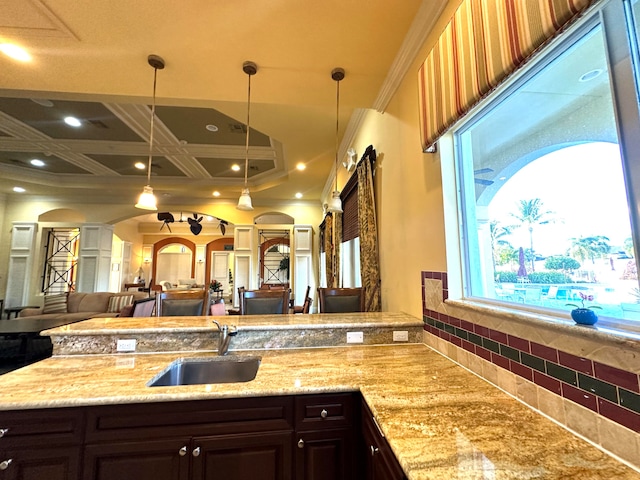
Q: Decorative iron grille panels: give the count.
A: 2